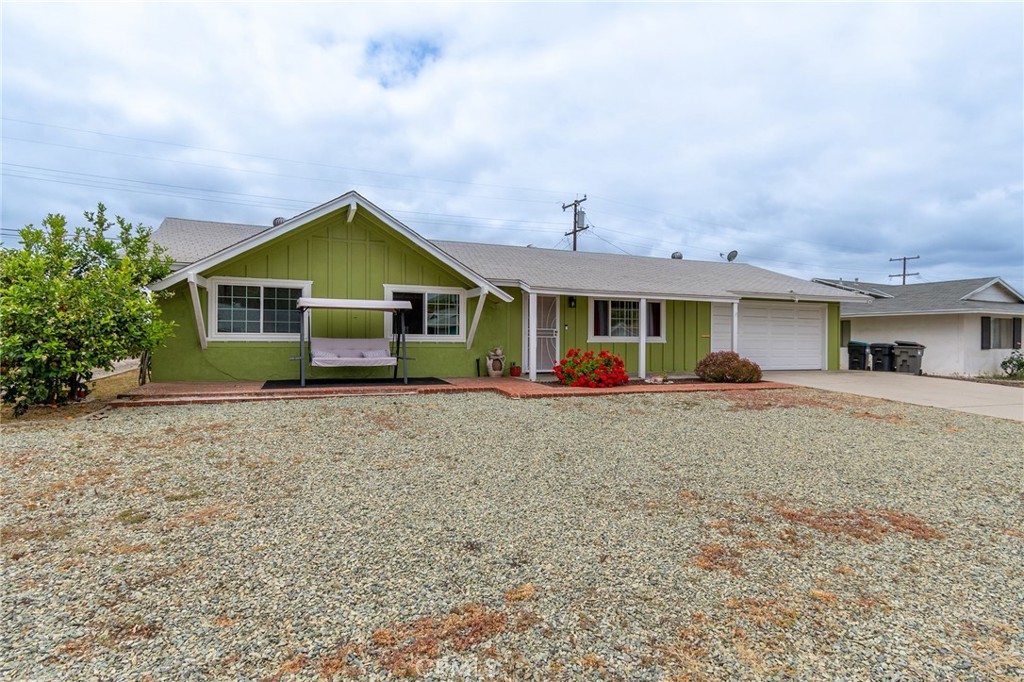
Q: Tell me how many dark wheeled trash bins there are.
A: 3